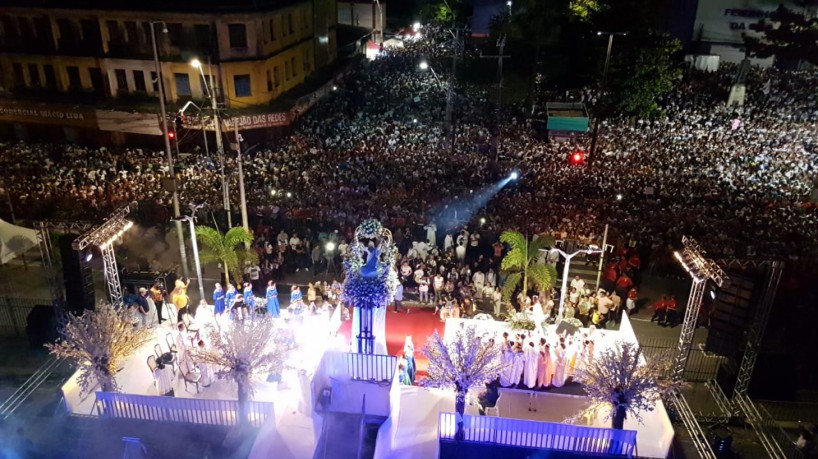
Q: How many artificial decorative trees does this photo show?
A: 4